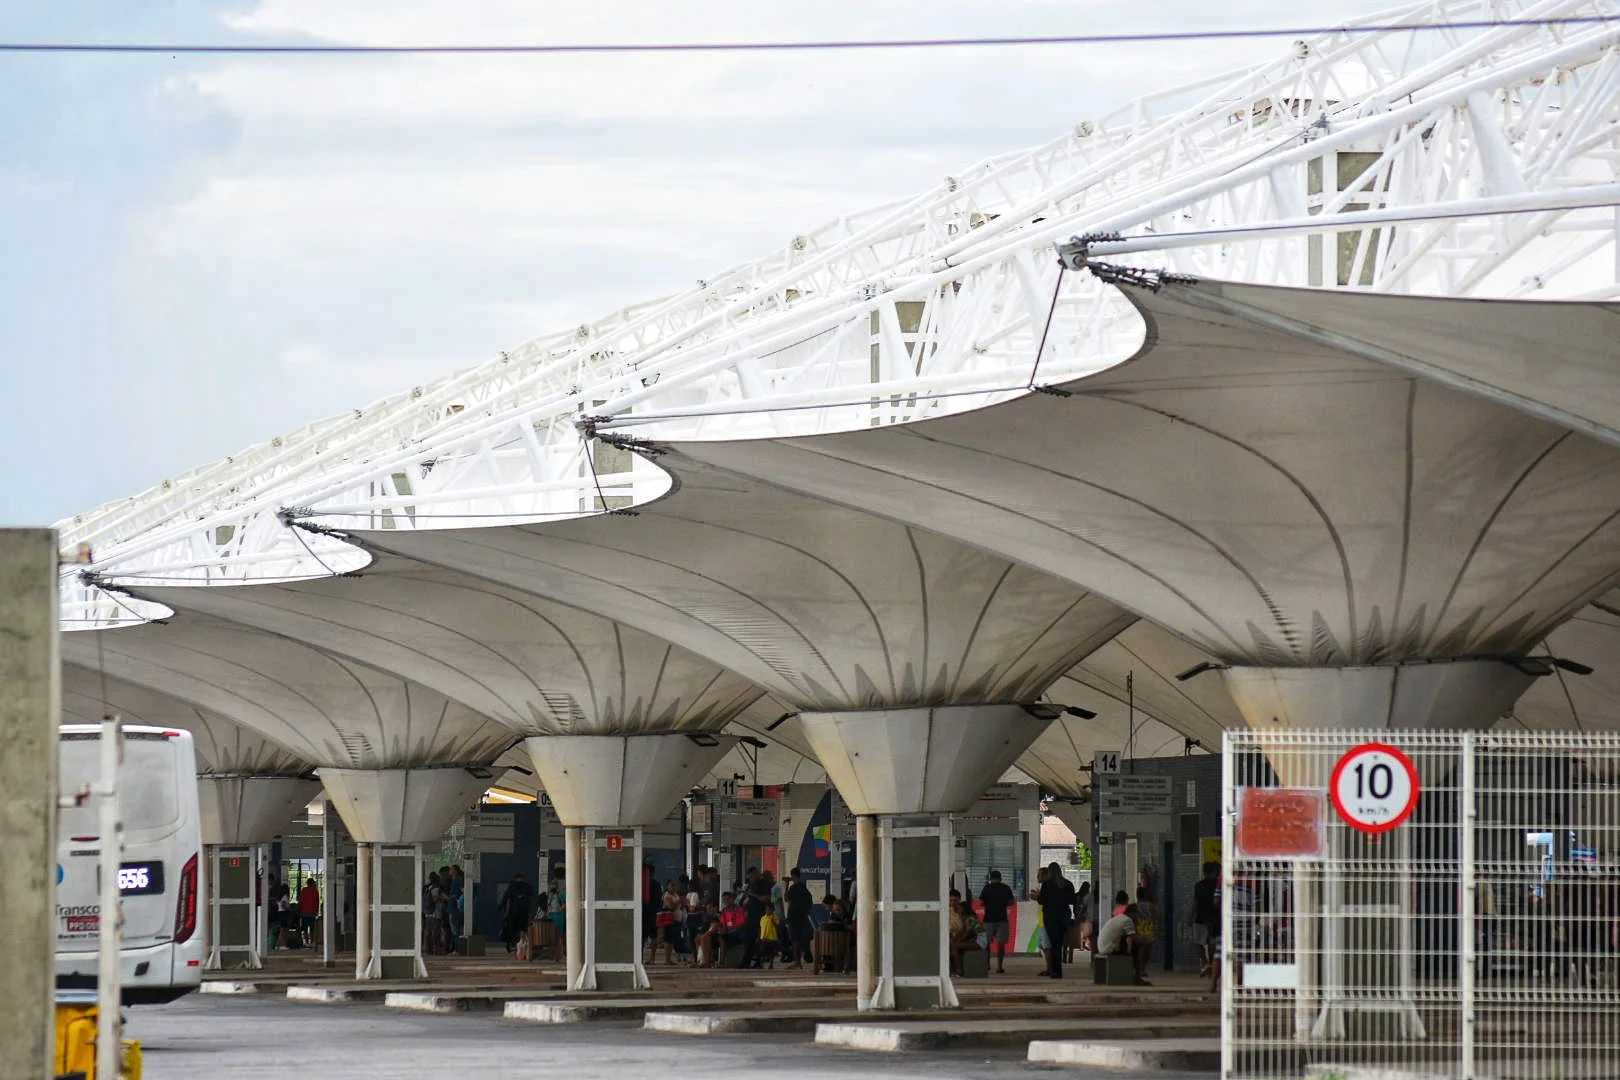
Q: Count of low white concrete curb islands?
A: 7